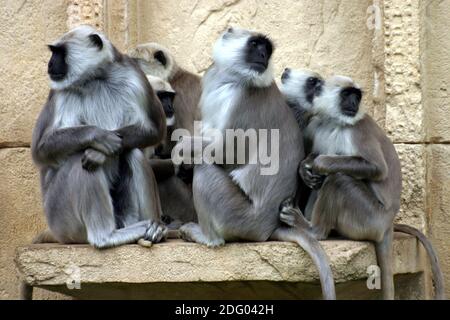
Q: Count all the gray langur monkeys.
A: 6